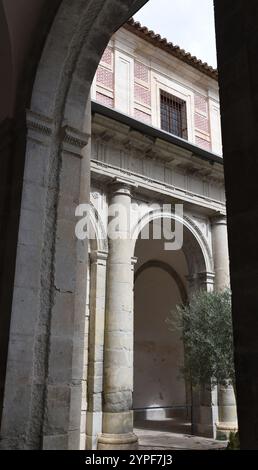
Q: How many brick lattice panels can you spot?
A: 9